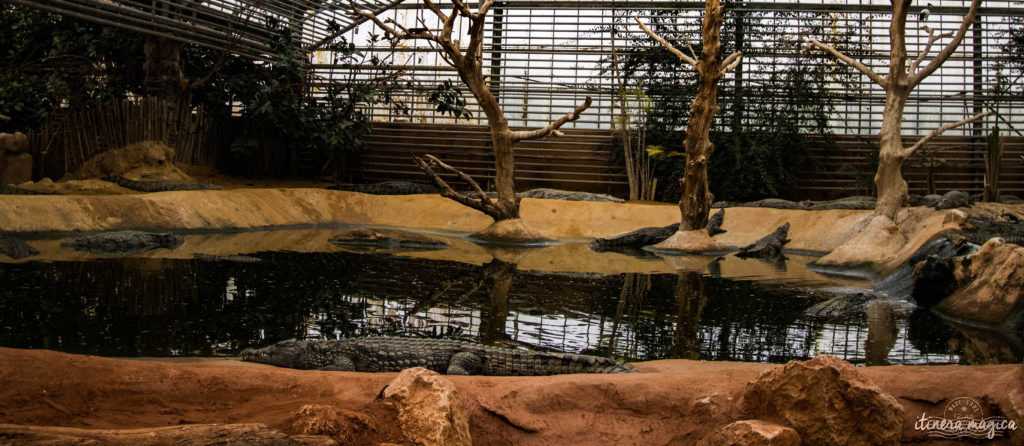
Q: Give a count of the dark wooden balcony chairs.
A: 0